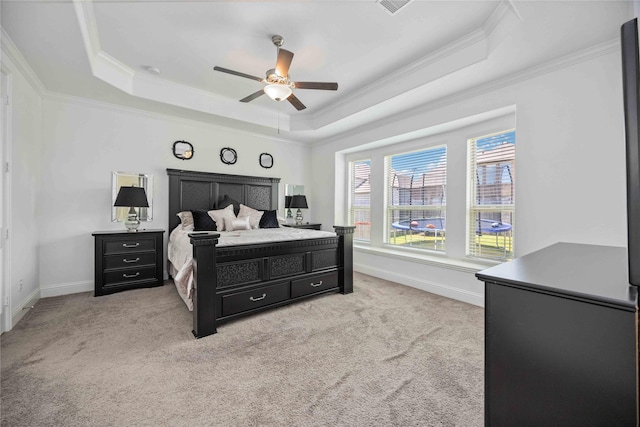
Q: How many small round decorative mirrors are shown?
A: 3